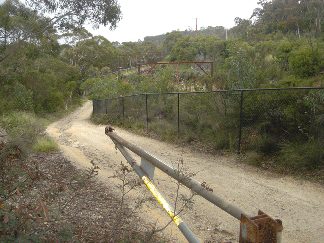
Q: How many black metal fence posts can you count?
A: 6